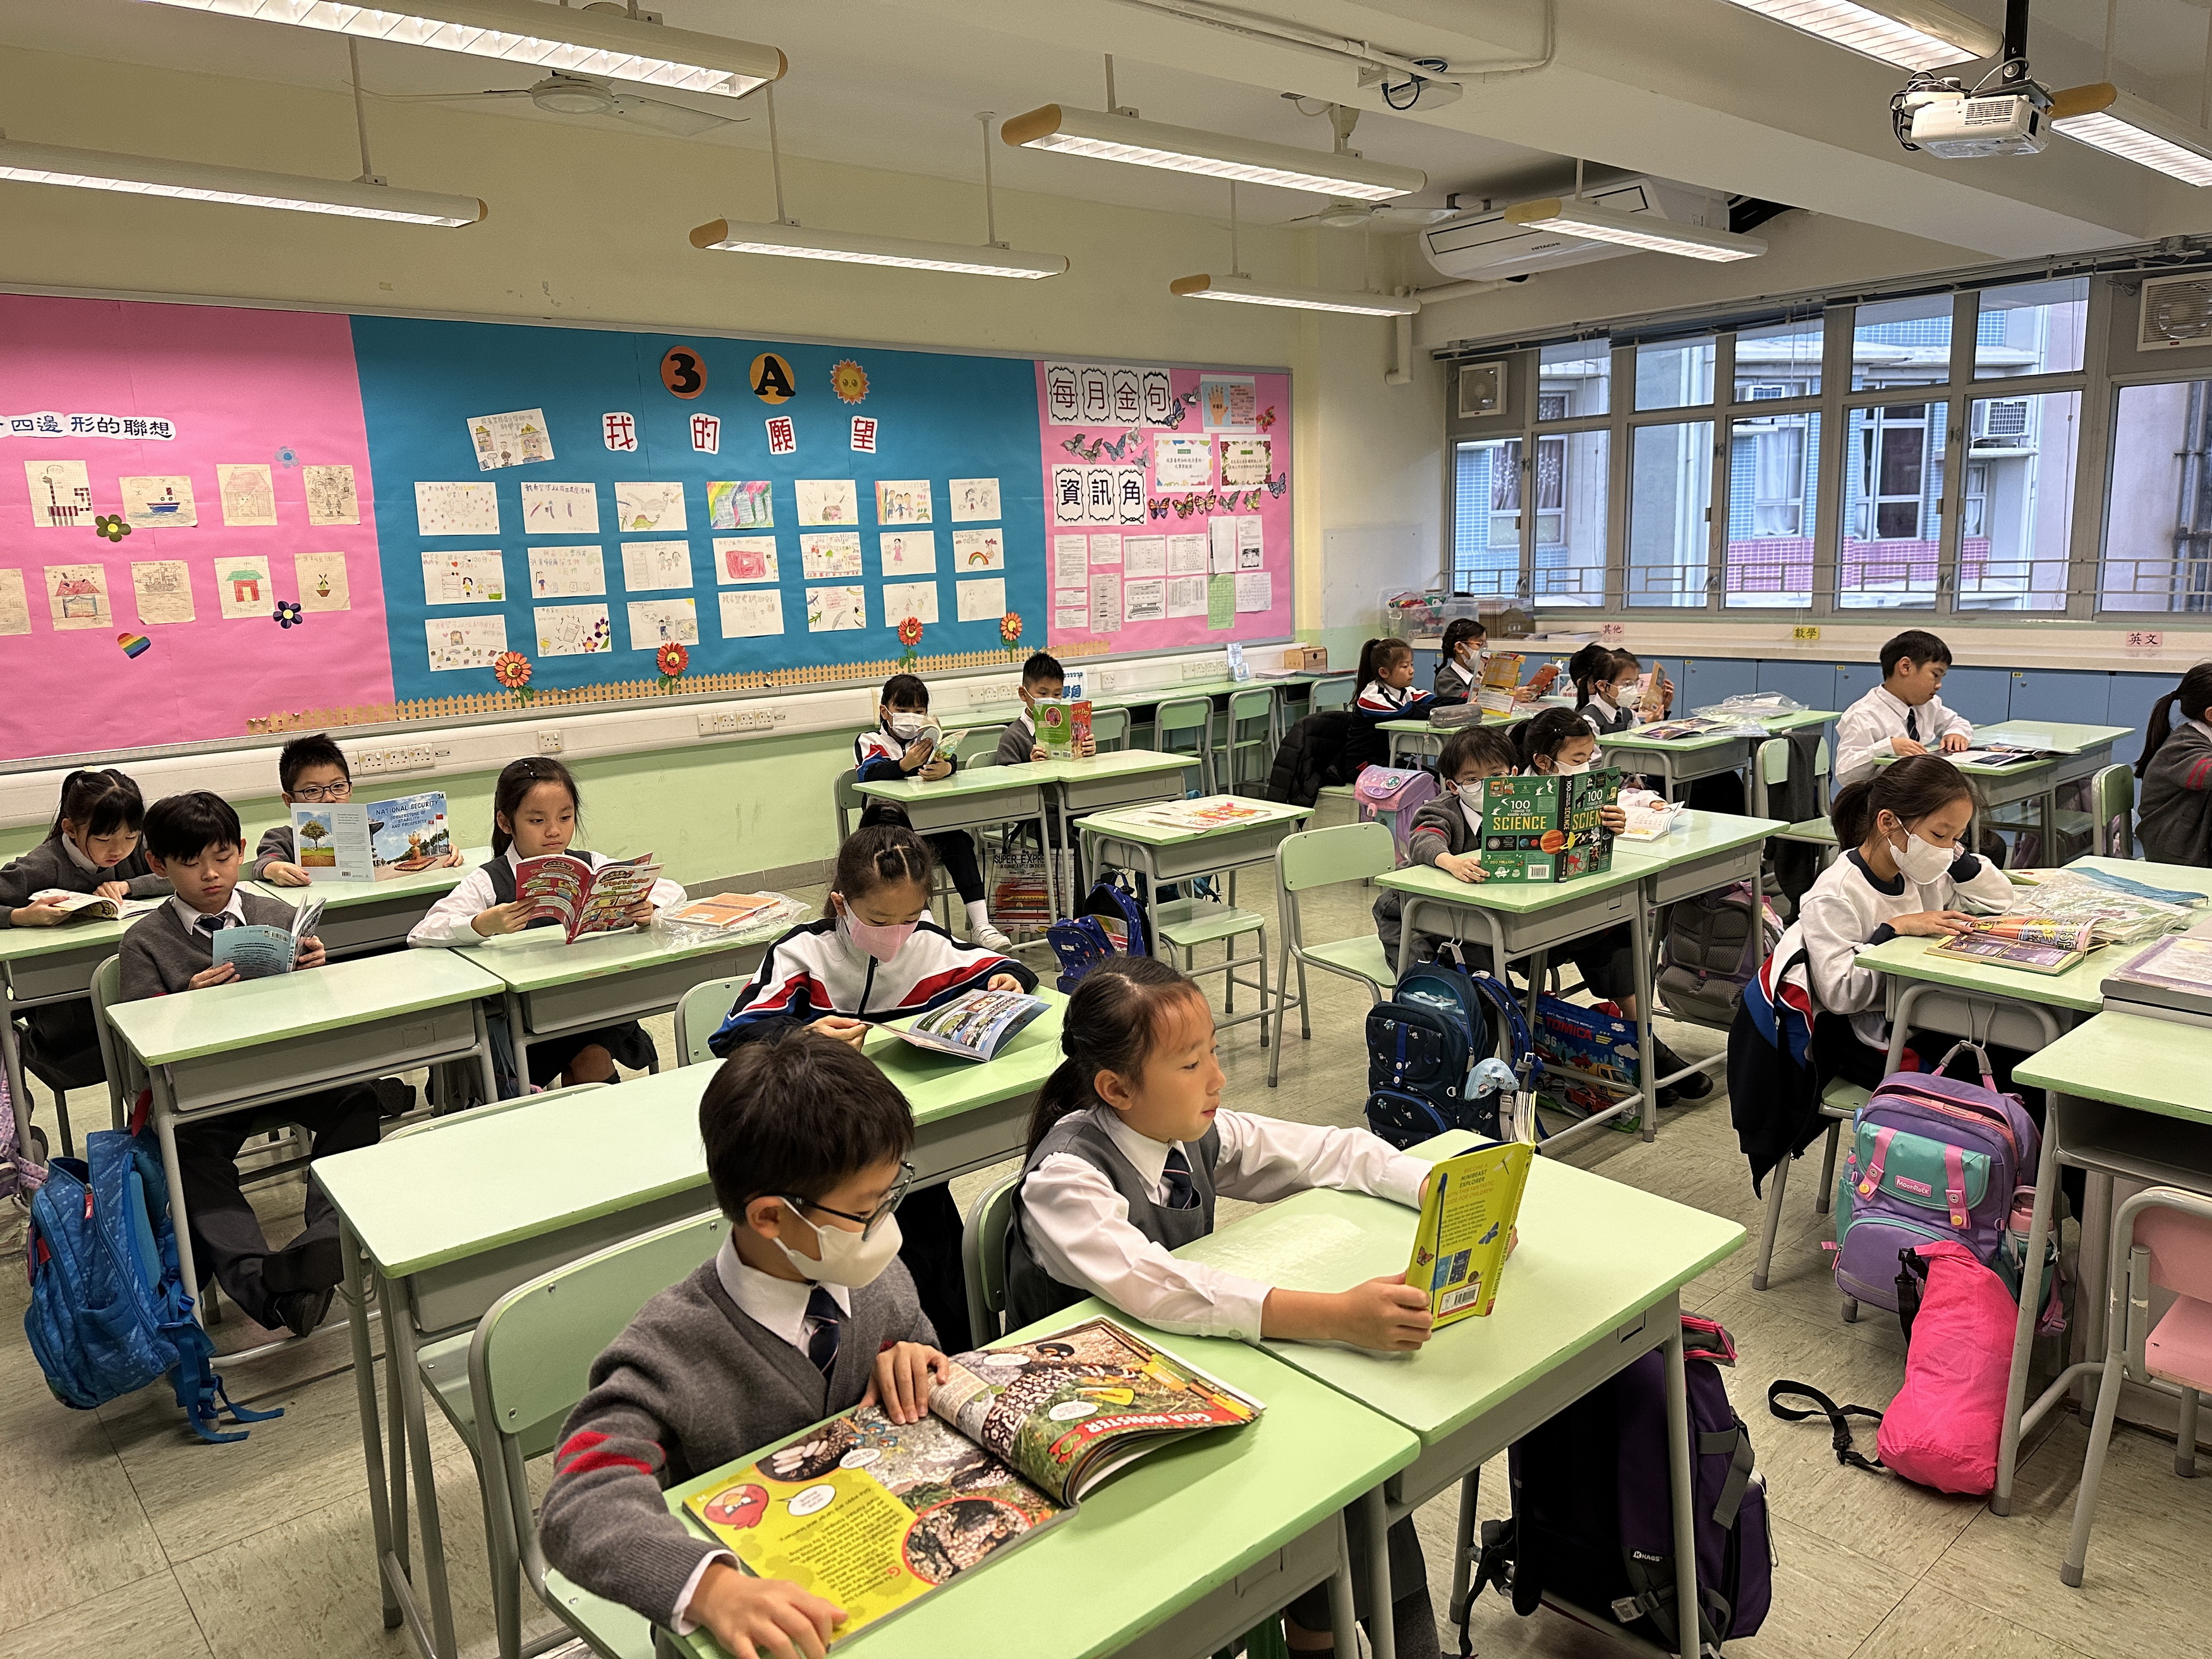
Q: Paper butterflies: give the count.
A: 14